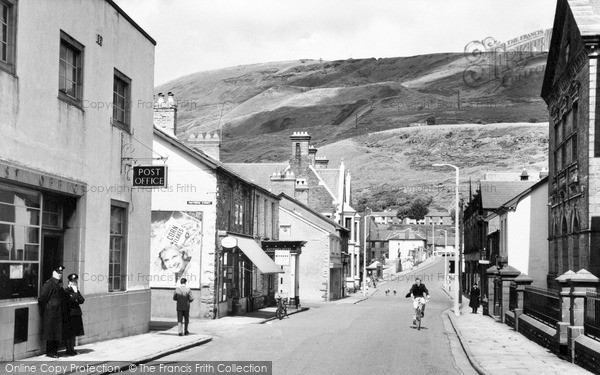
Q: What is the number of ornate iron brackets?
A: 1